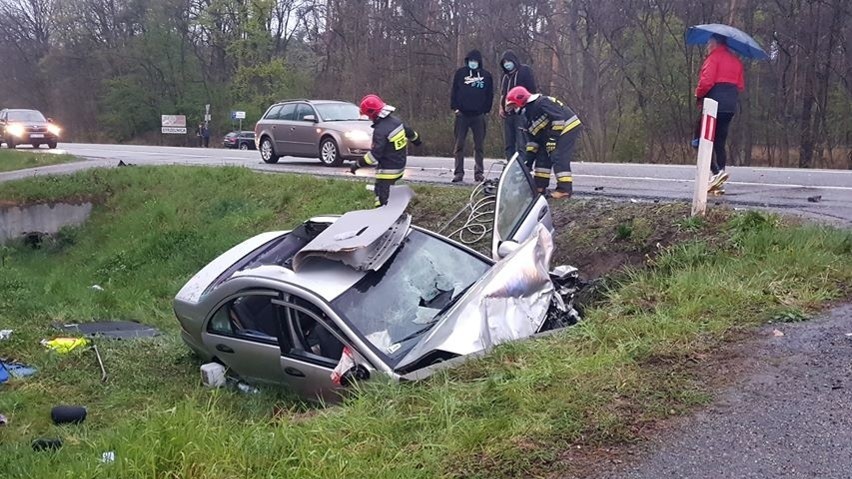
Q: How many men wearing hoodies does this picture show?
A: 2